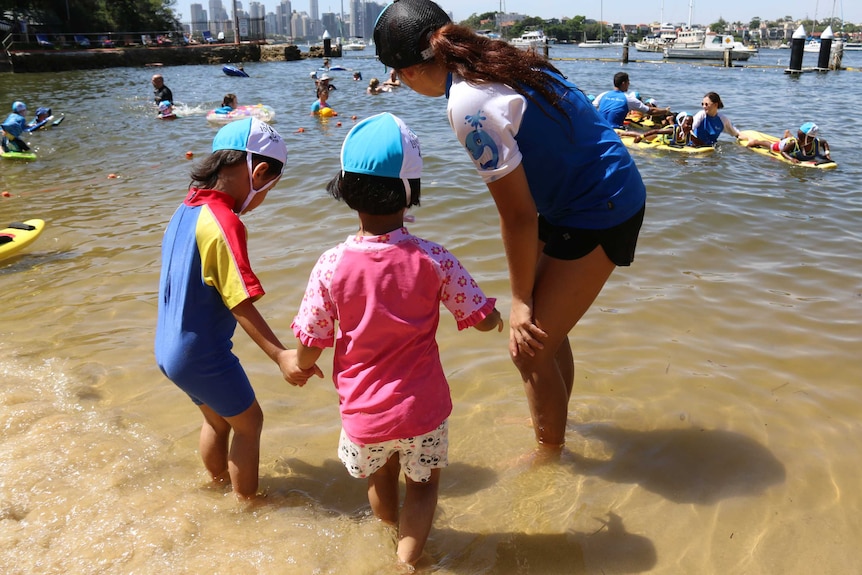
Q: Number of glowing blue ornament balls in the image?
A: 0